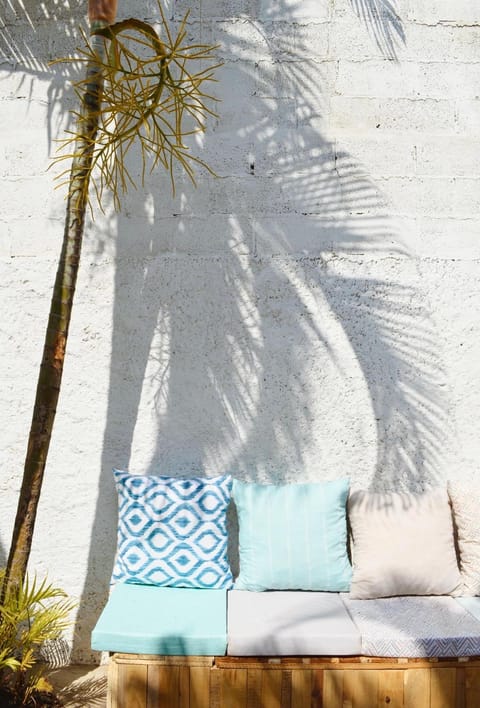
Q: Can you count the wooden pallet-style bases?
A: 1